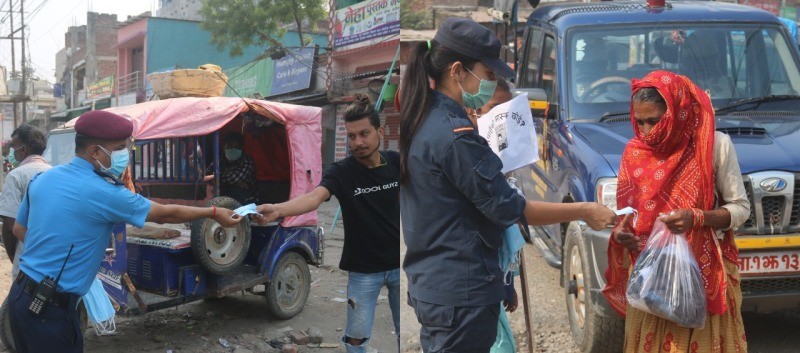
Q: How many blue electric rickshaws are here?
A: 1